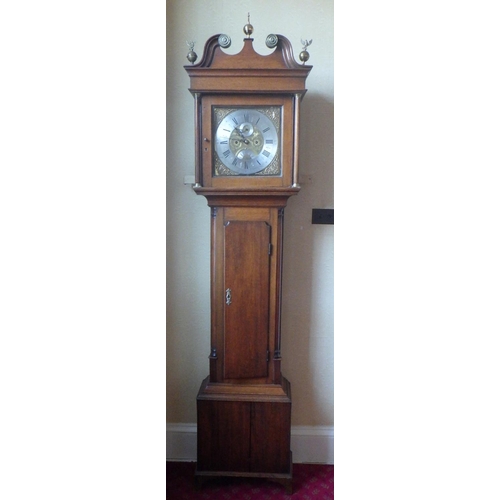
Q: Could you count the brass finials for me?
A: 3